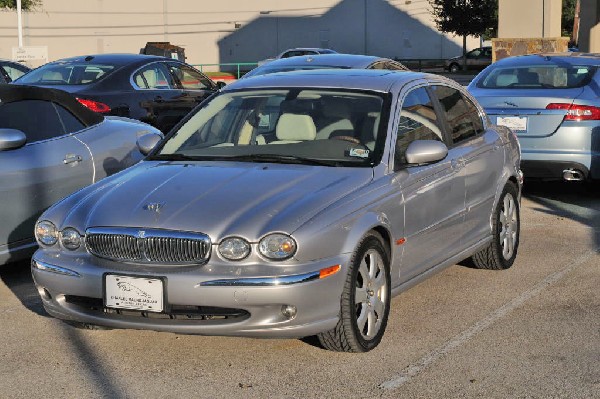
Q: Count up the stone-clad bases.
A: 1